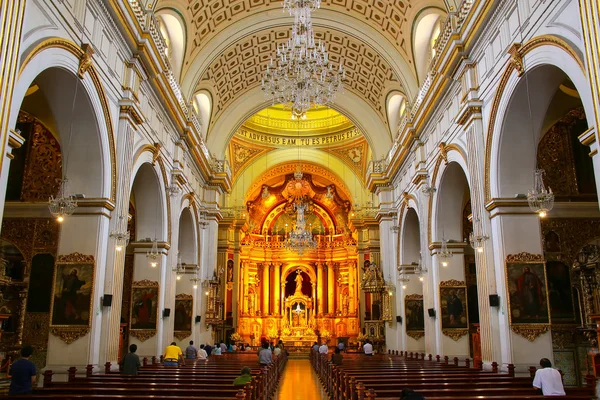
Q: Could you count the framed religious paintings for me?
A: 6